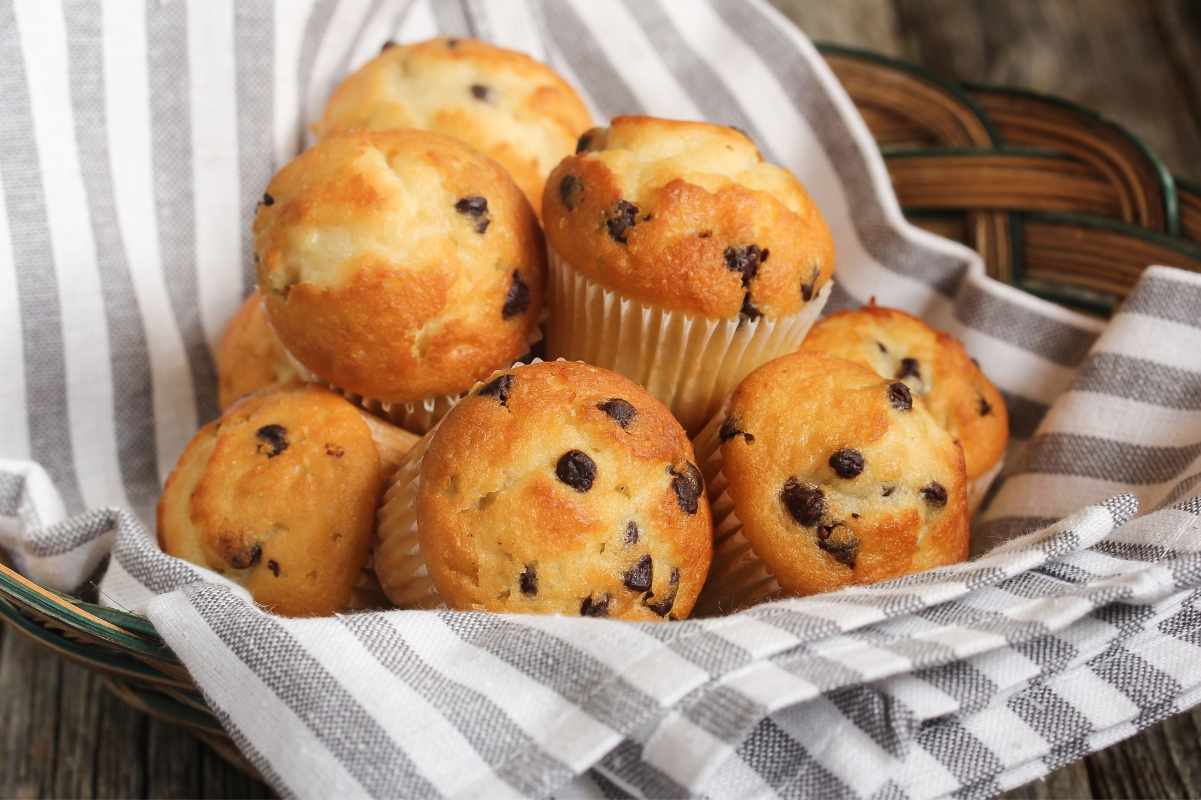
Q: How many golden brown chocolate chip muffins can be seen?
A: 8